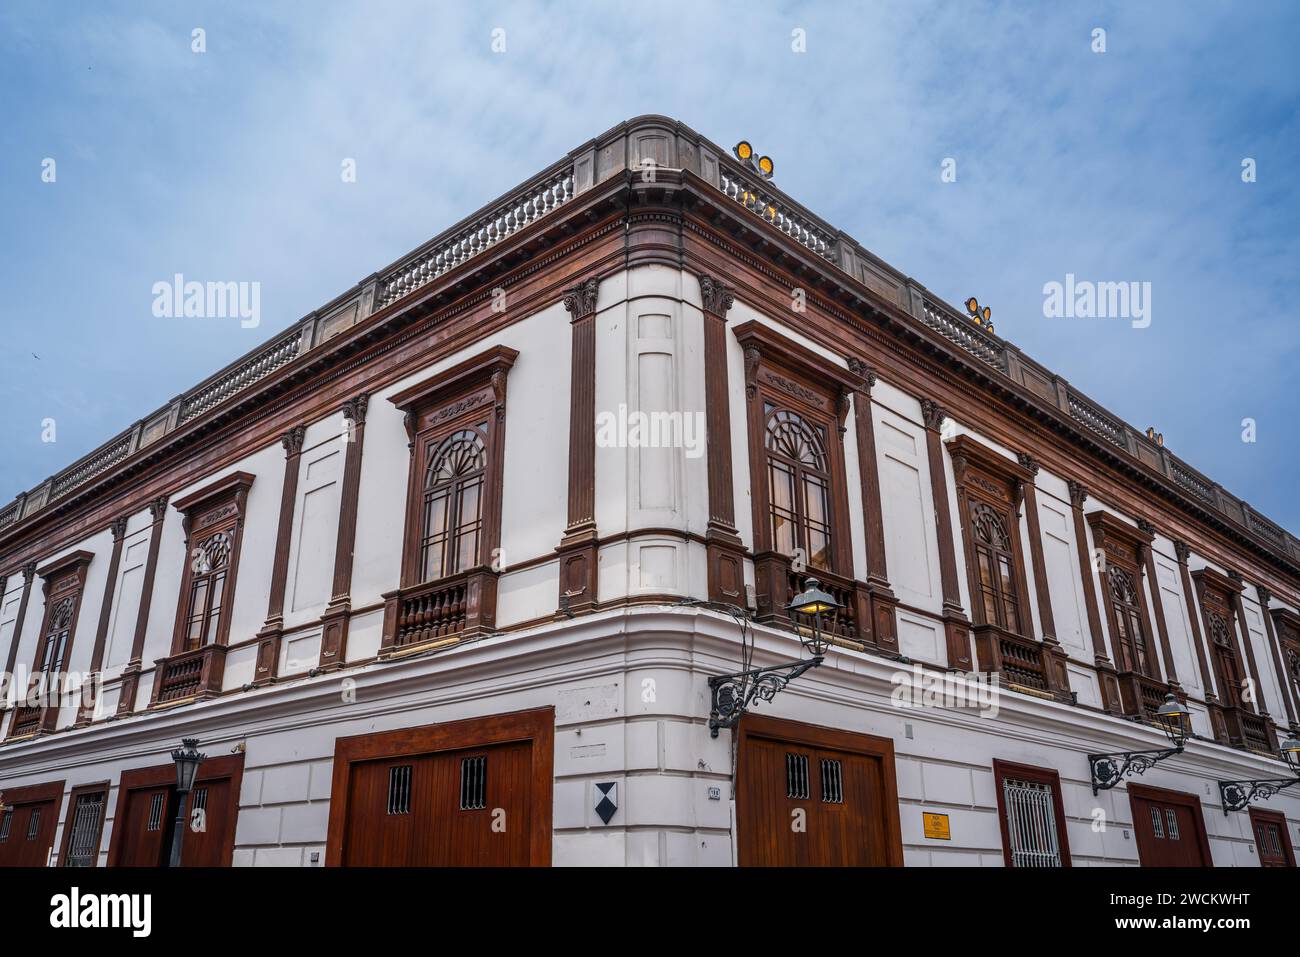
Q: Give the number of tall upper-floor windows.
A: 8